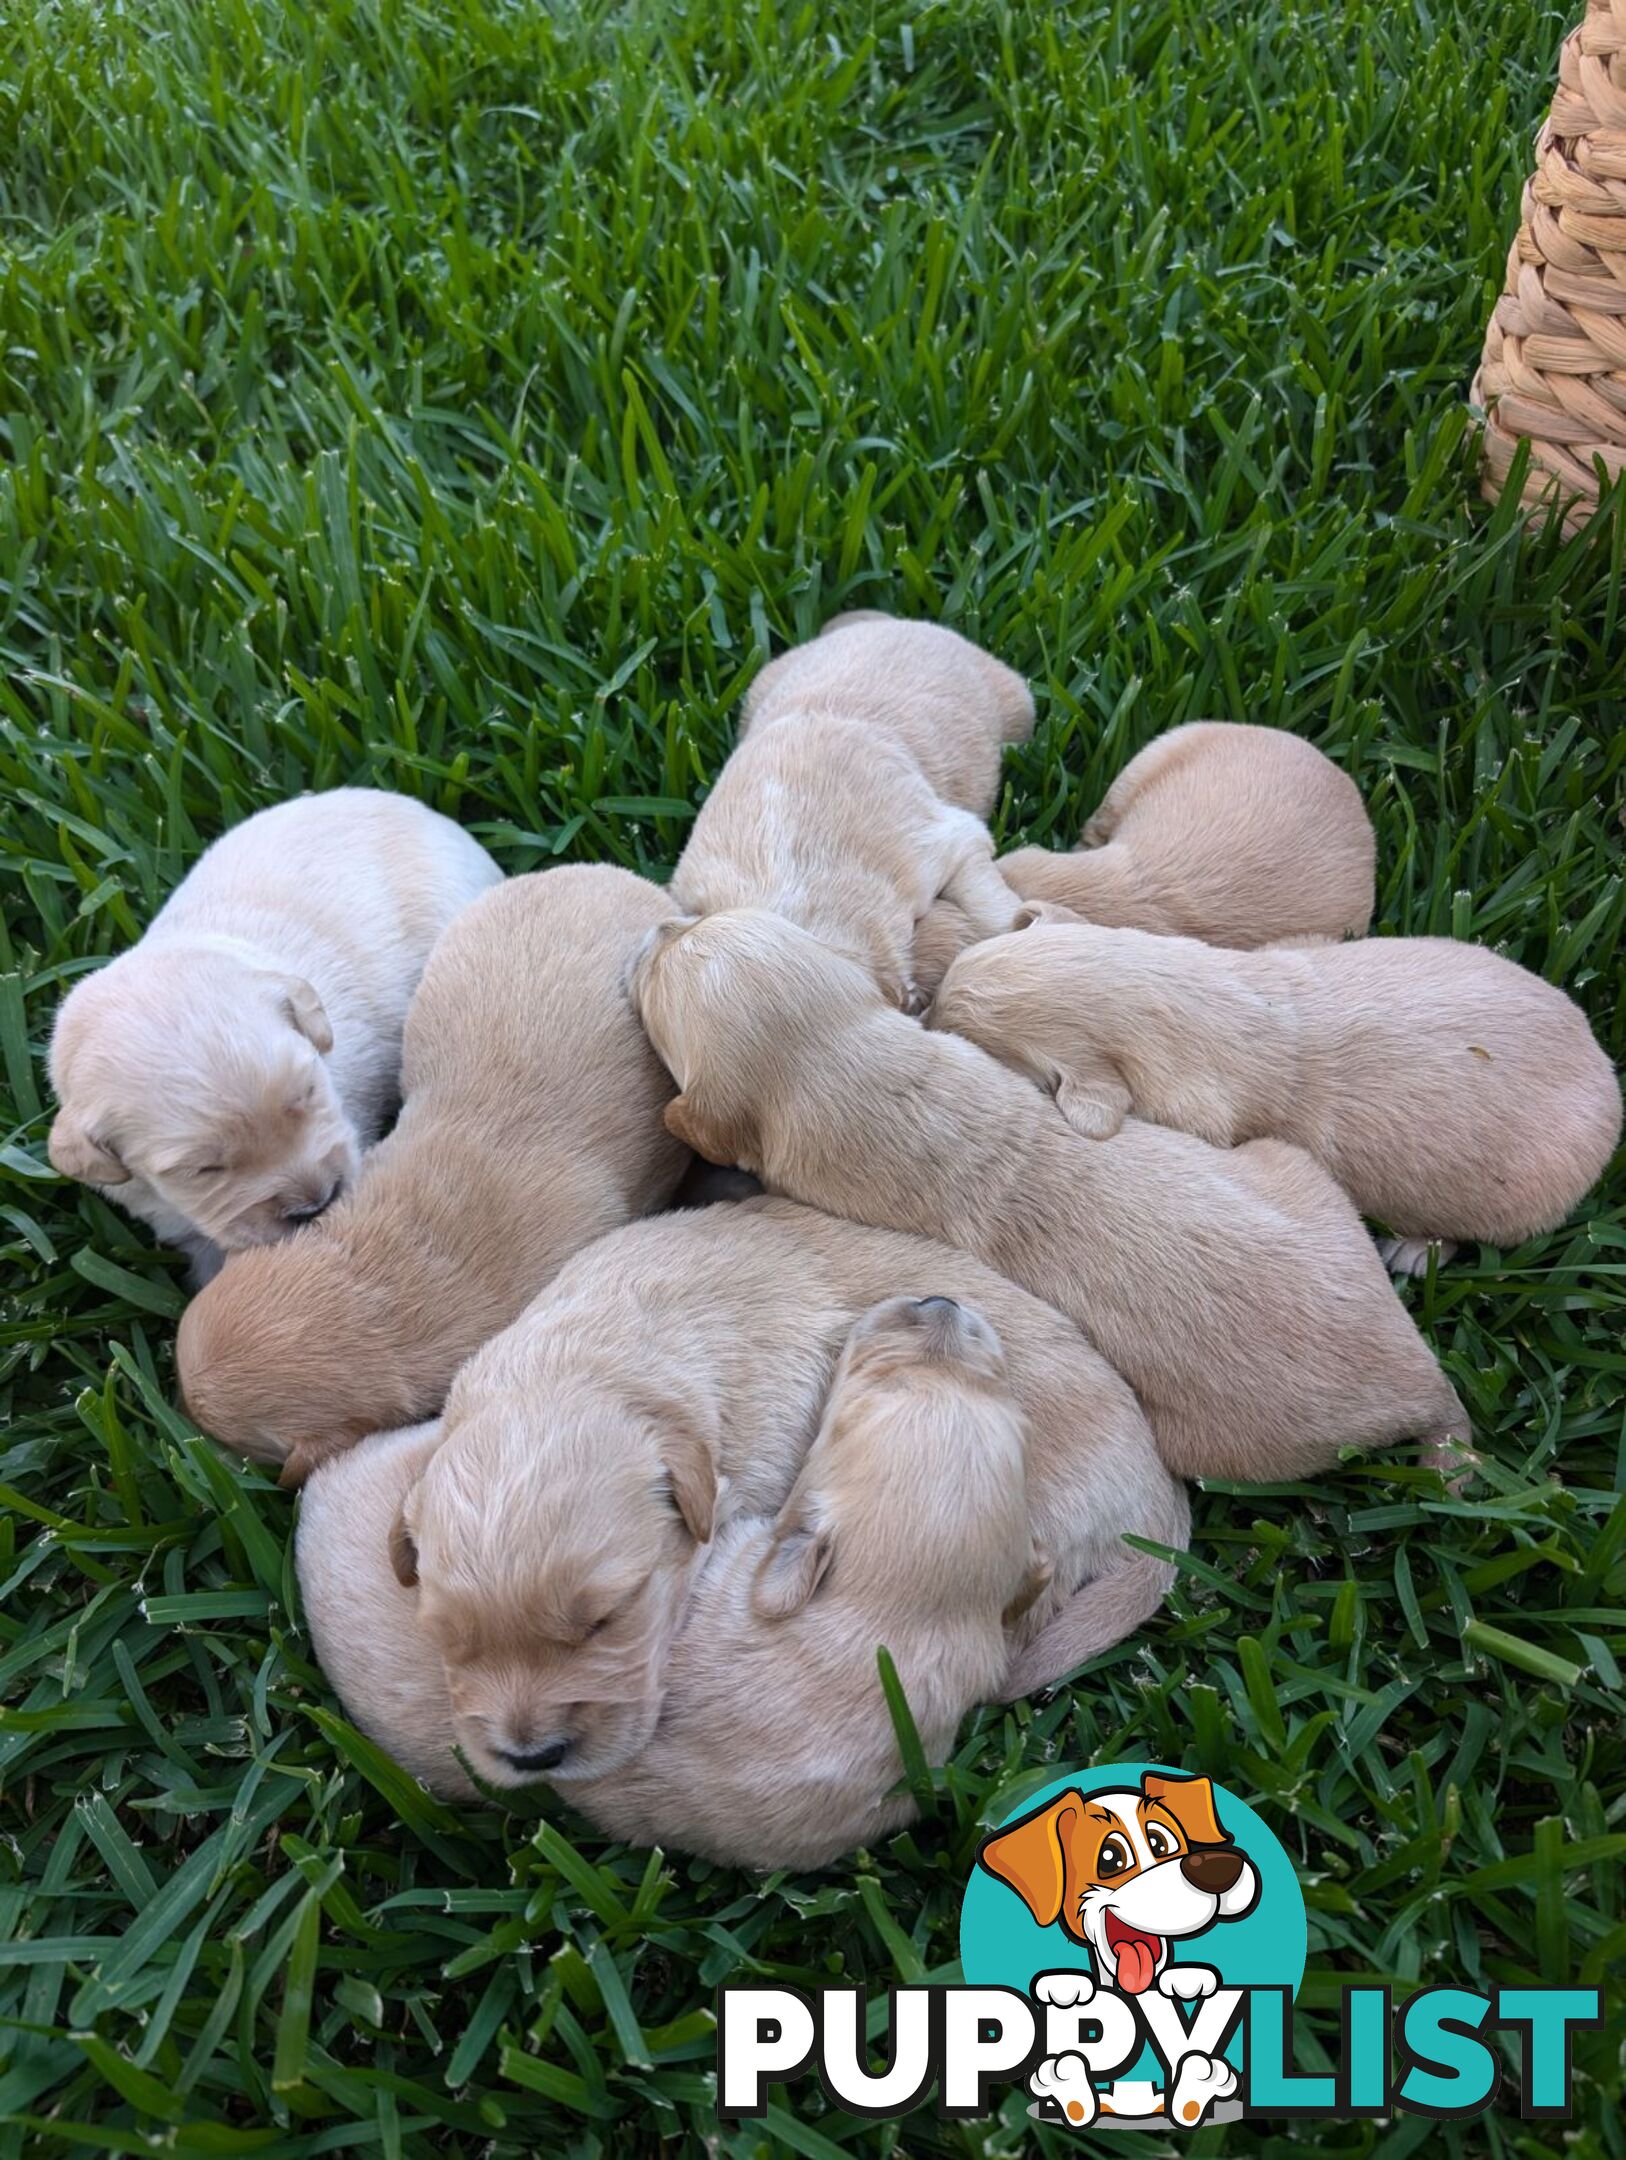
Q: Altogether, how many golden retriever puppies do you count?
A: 8